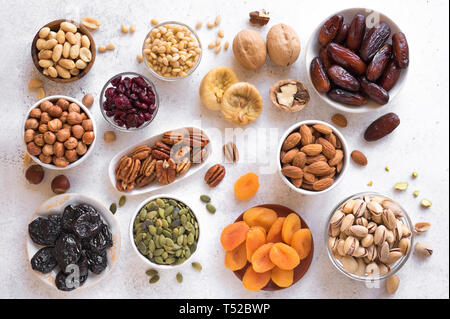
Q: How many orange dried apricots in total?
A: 12